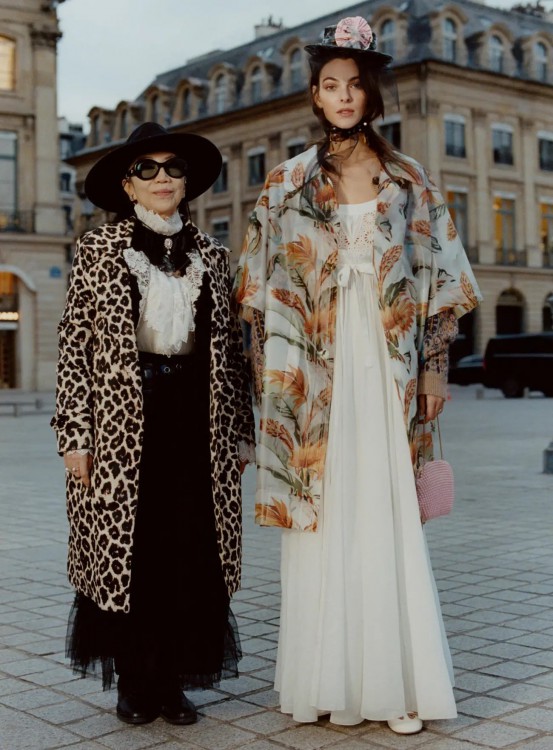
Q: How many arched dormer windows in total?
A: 11